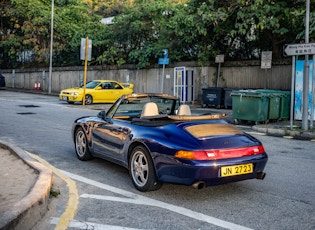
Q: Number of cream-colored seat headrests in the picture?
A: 2